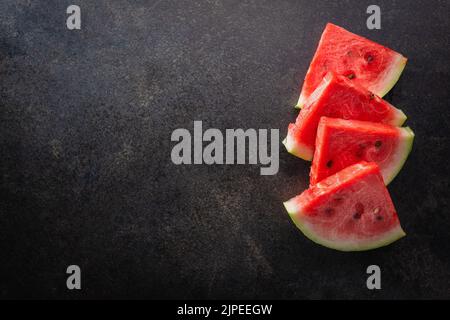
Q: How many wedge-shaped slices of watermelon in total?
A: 4